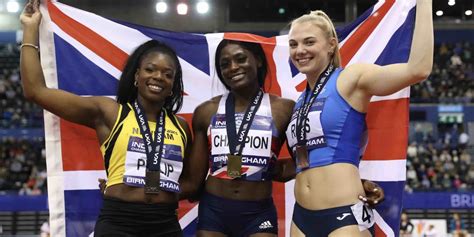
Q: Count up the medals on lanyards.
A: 3